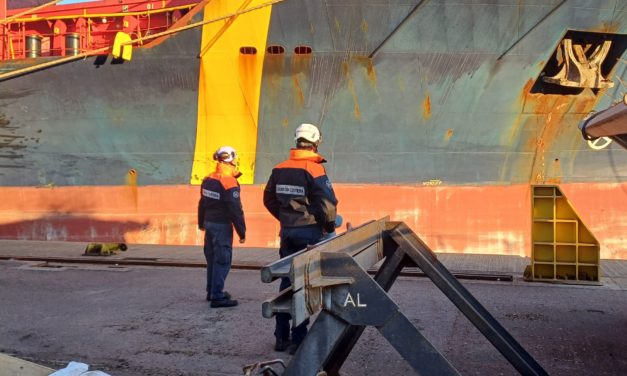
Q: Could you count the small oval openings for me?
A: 3